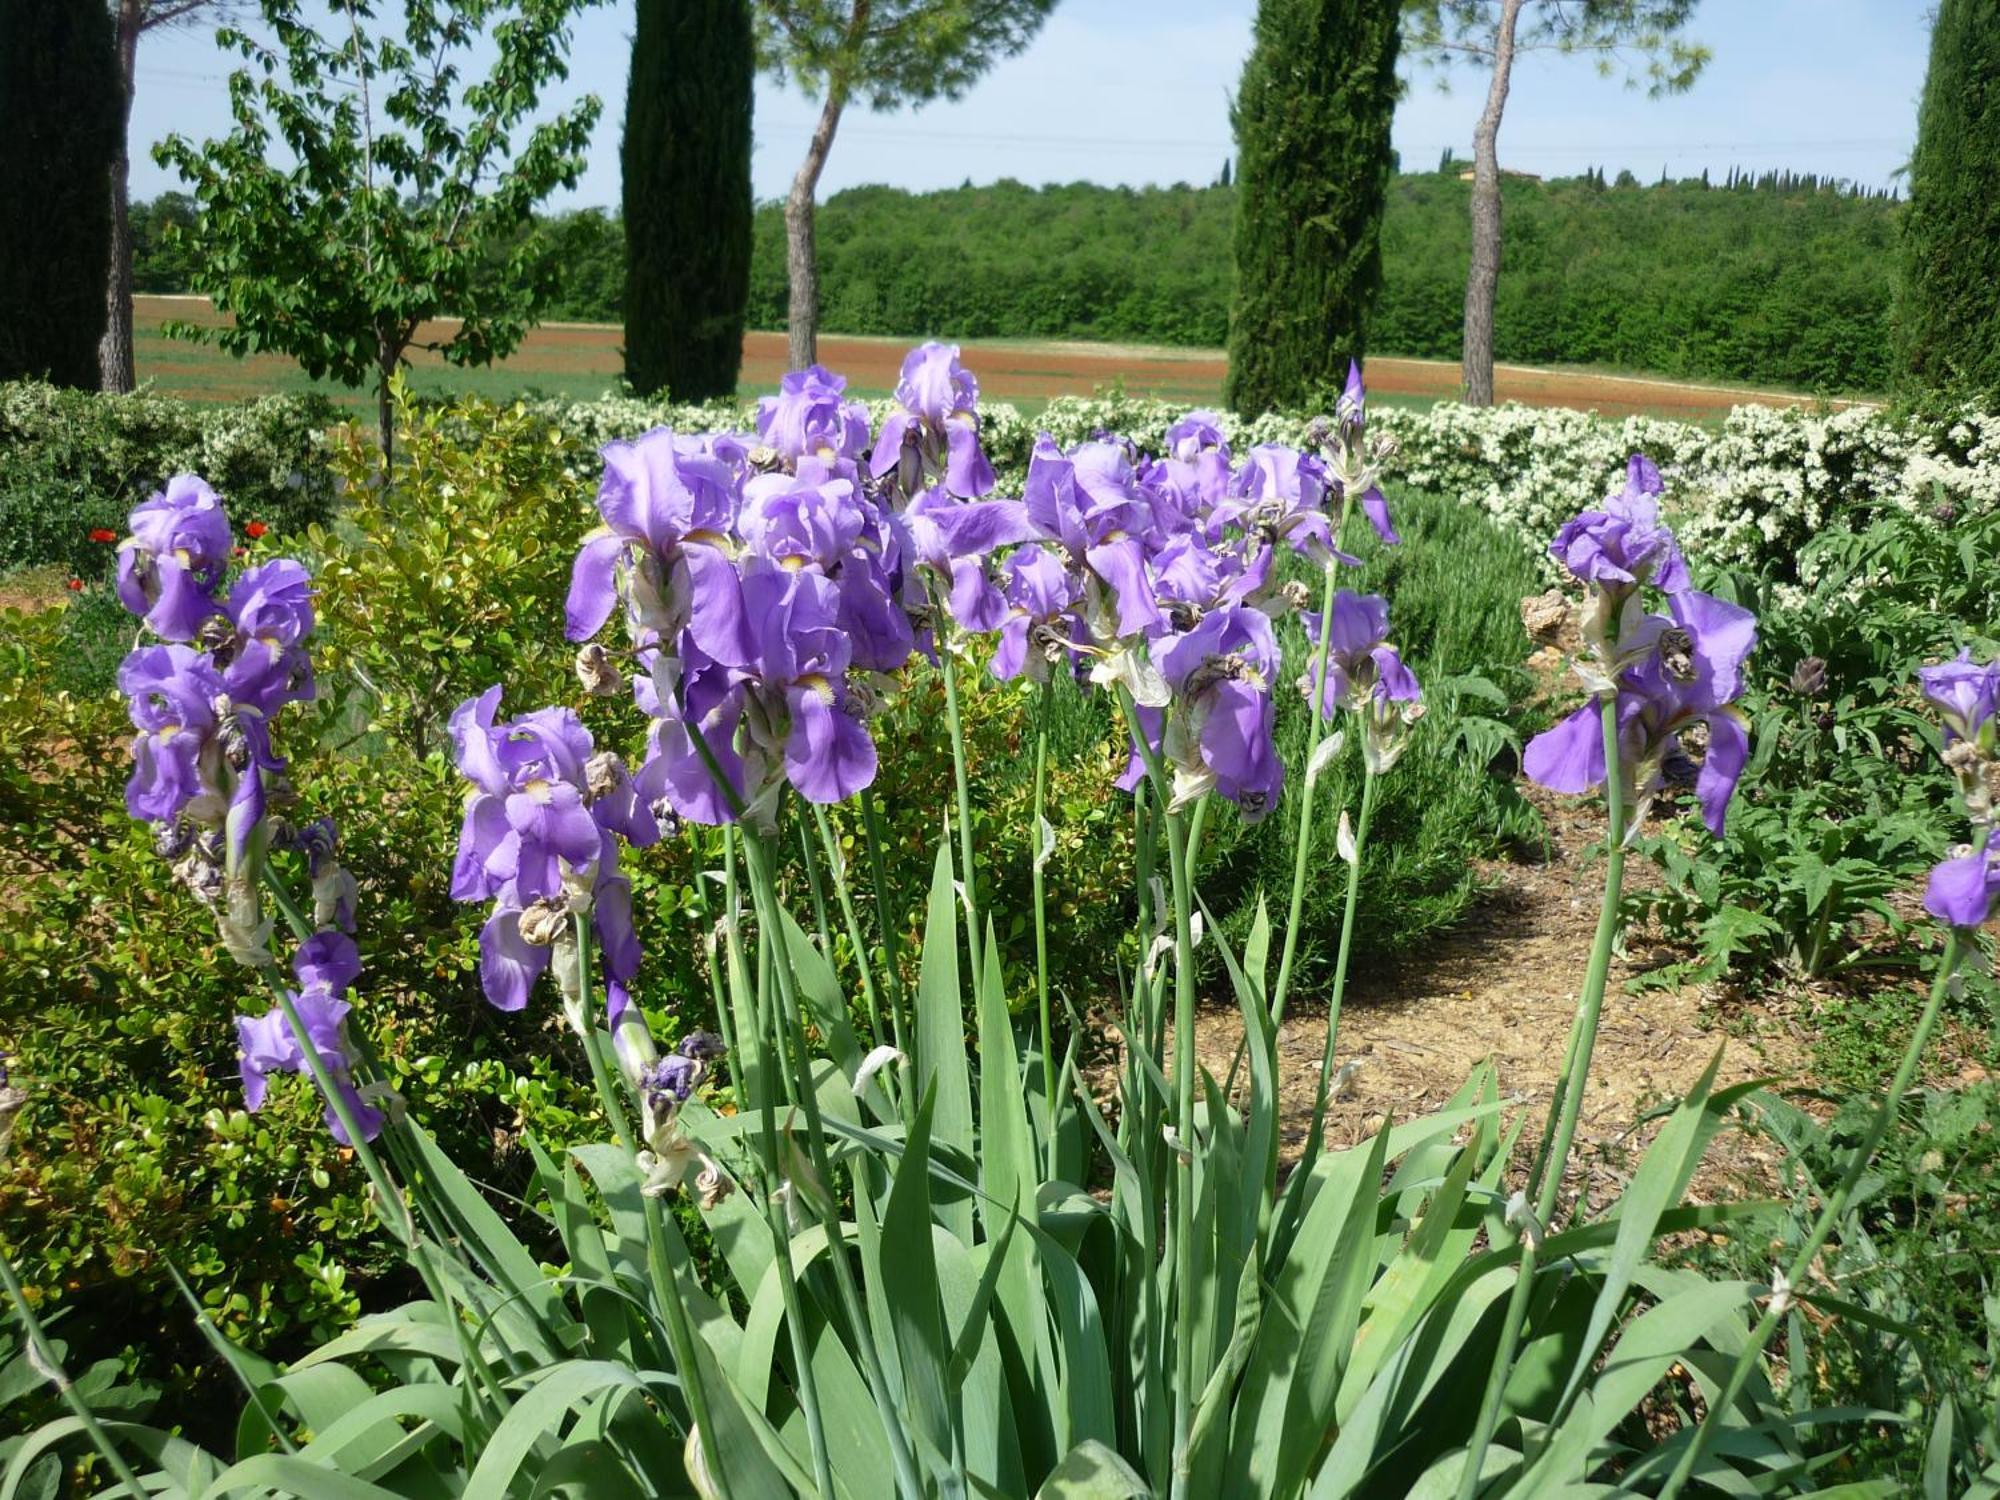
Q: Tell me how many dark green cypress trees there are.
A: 4